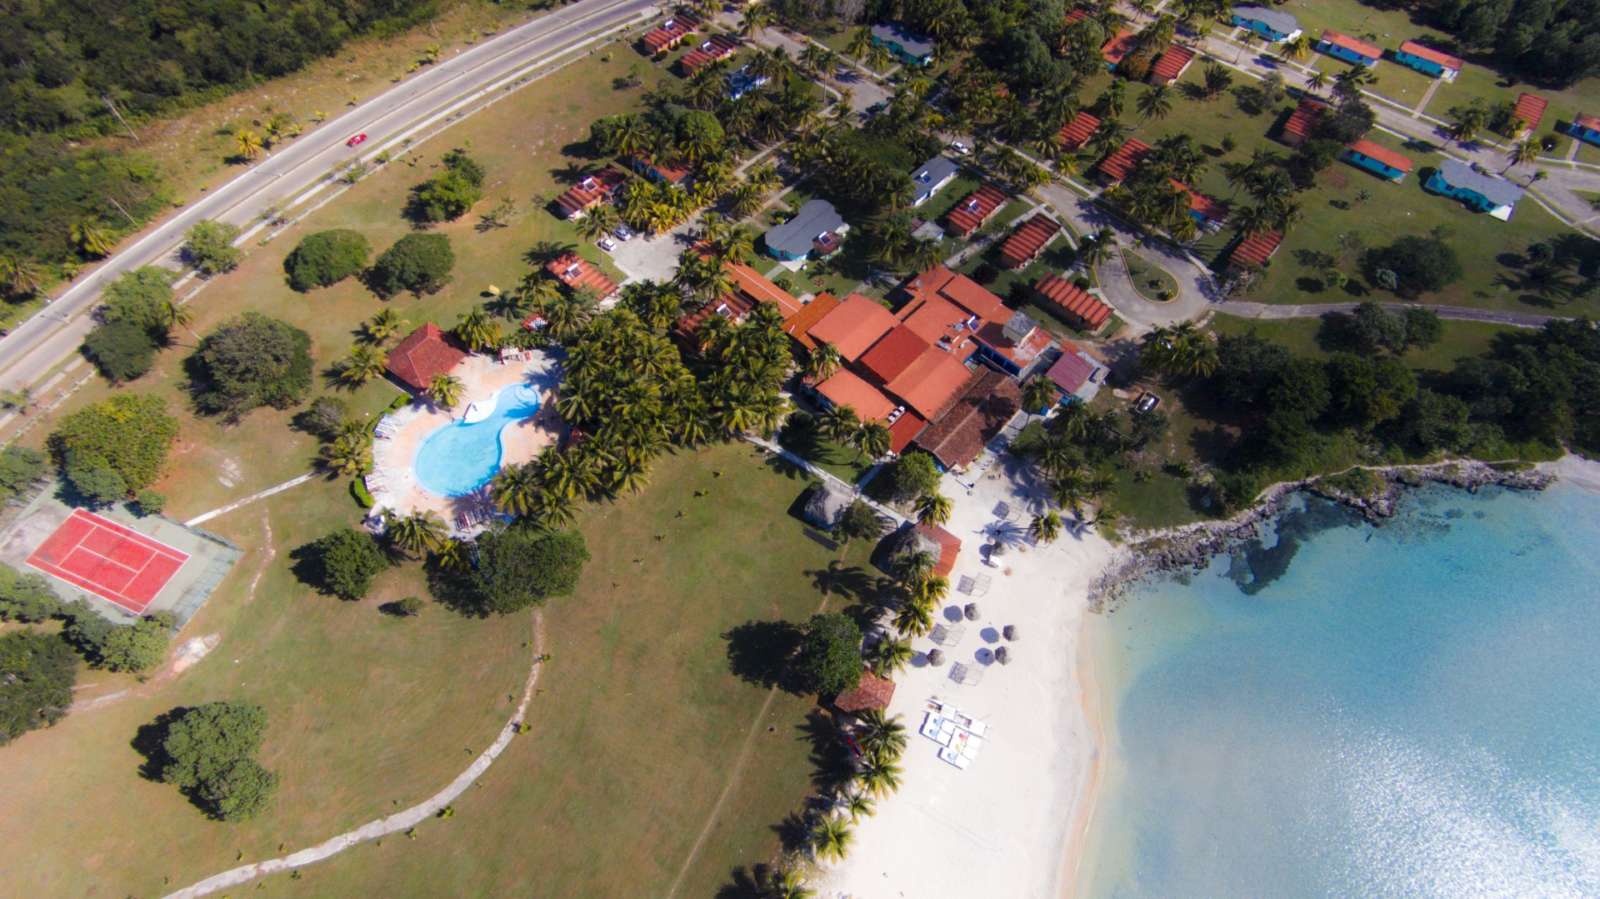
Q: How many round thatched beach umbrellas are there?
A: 5